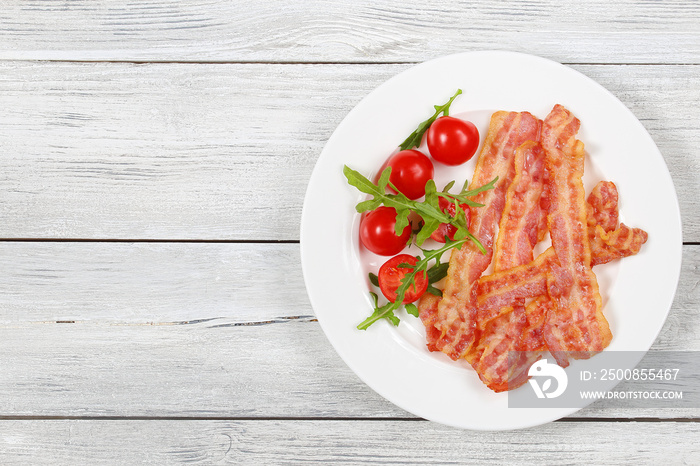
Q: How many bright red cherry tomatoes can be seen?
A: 5